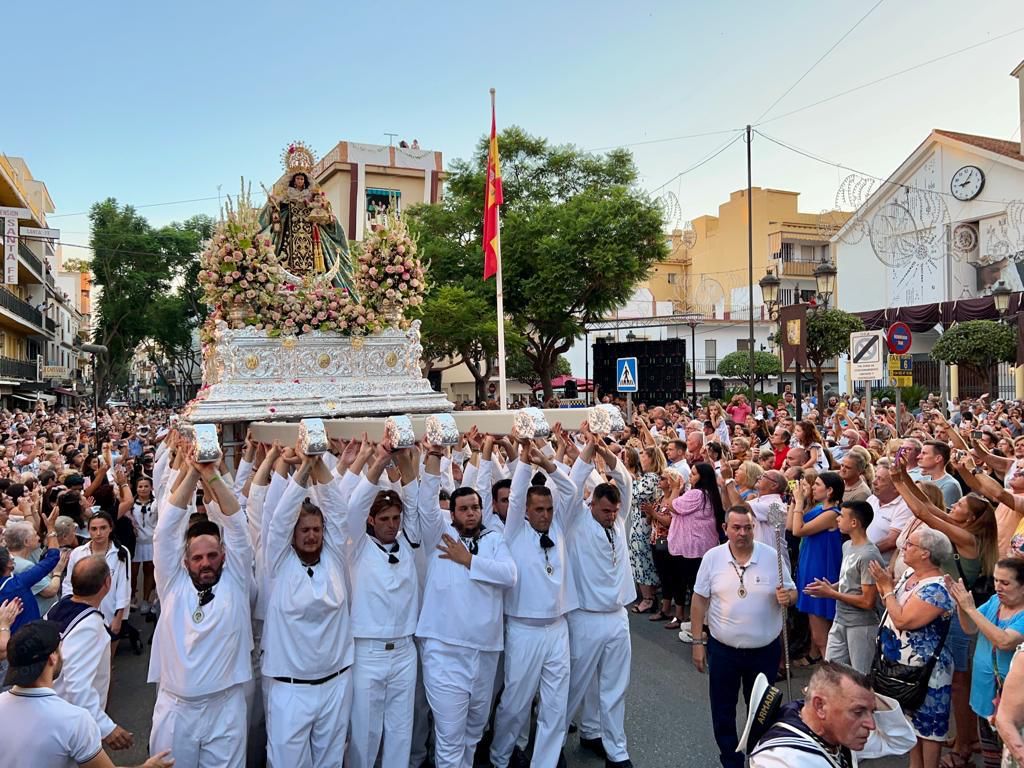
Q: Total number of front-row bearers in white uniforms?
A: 6